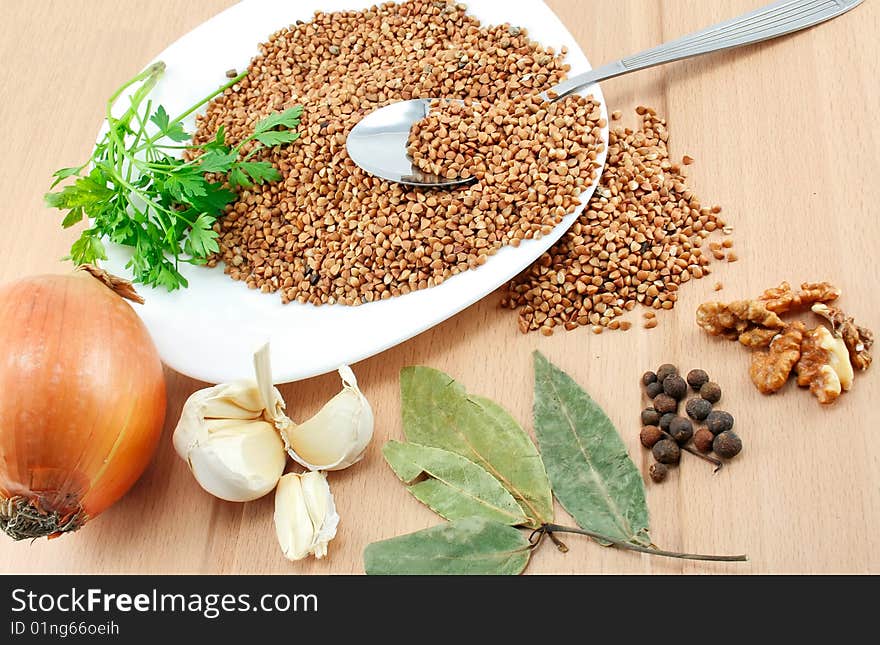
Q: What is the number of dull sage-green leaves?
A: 4